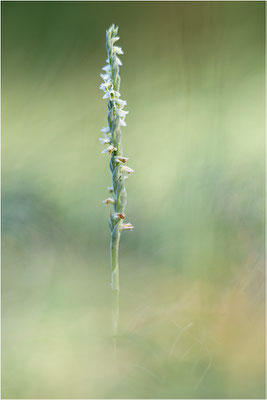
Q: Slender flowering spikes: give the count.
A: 1